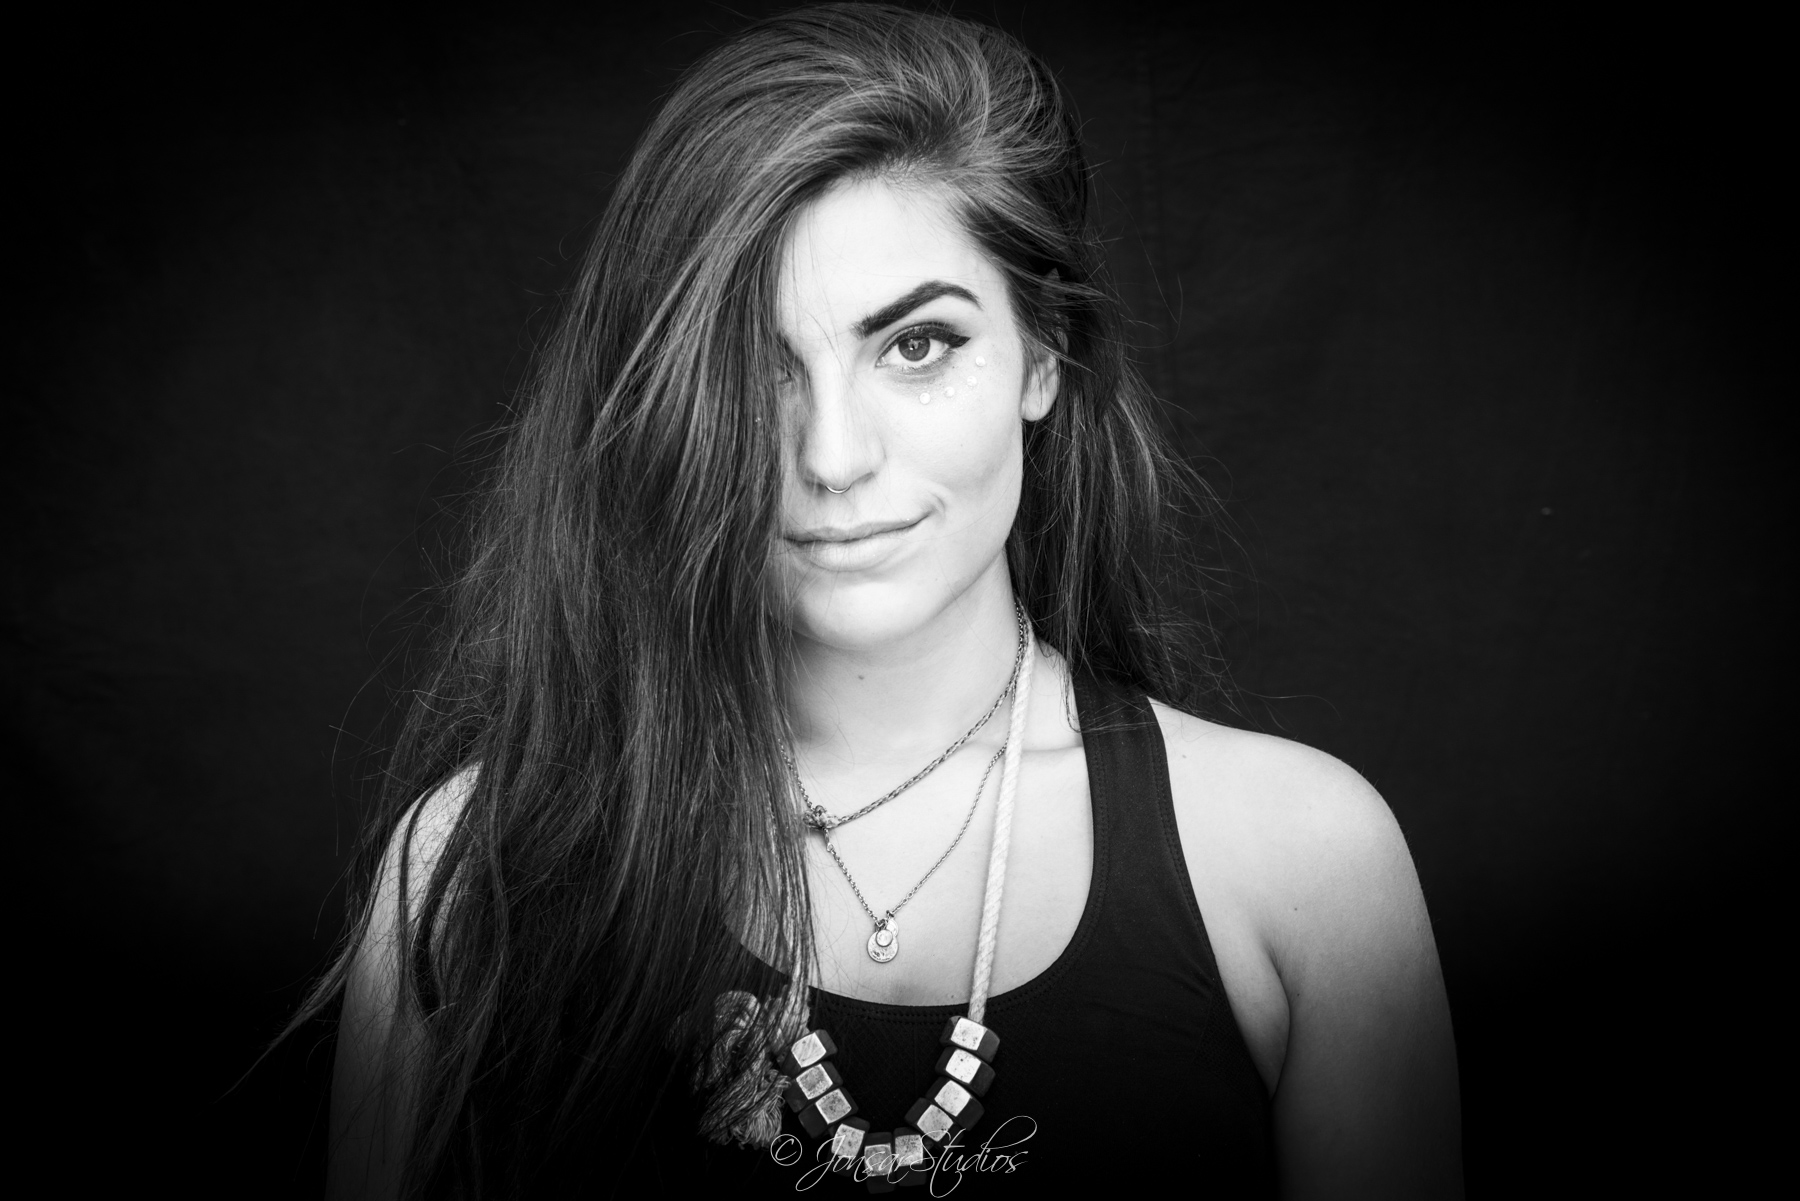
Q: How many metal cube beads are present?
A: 10